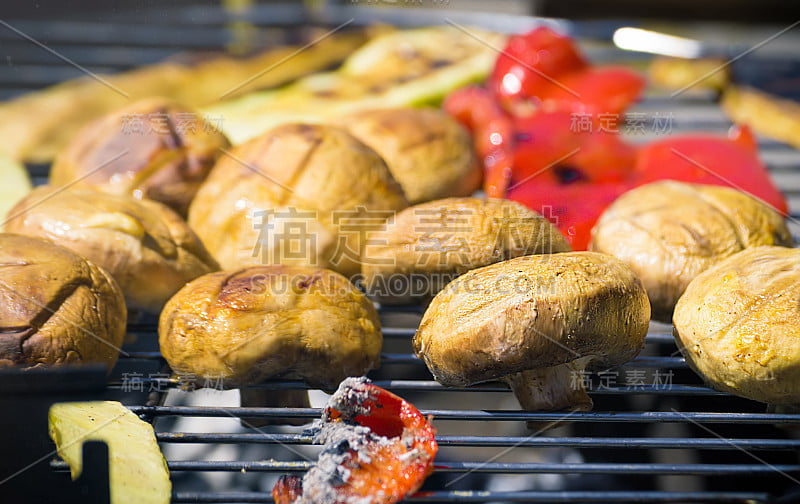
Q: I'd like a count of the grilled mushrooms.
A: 10